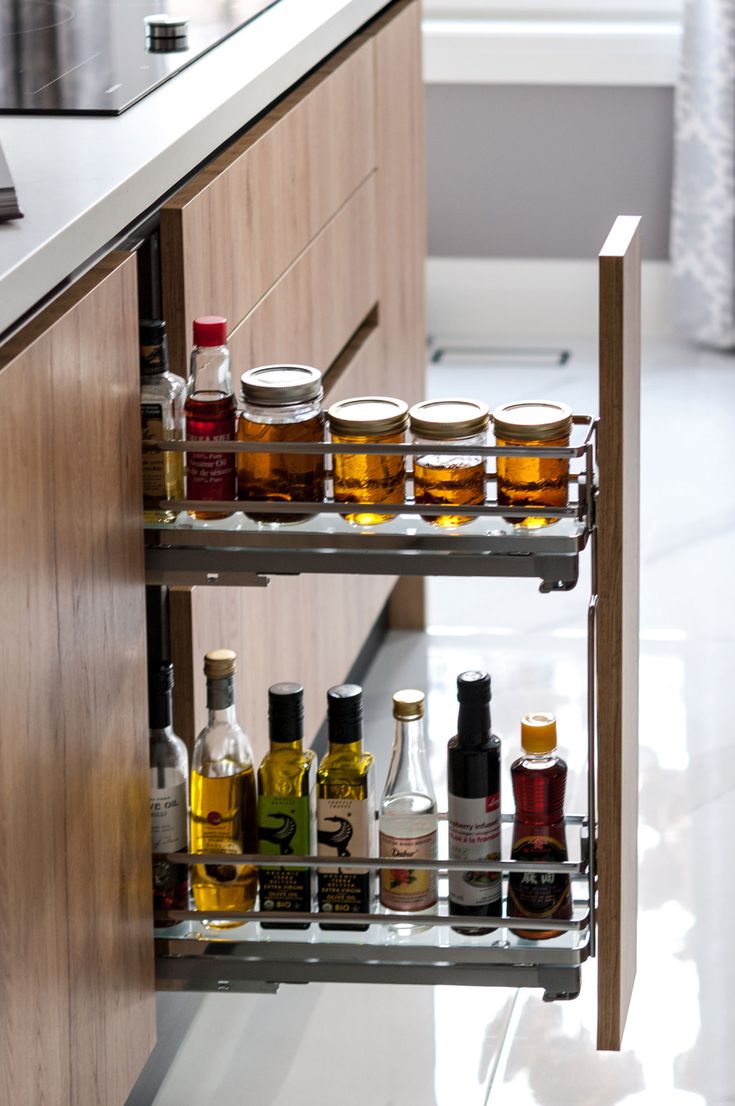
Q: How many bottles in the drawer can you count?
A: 9